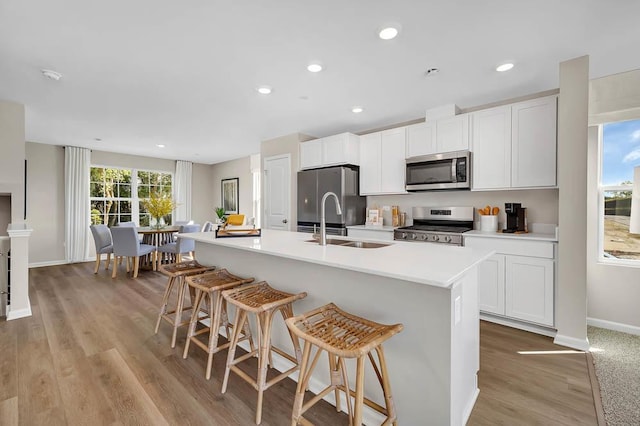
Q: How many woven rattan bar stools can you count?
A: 4